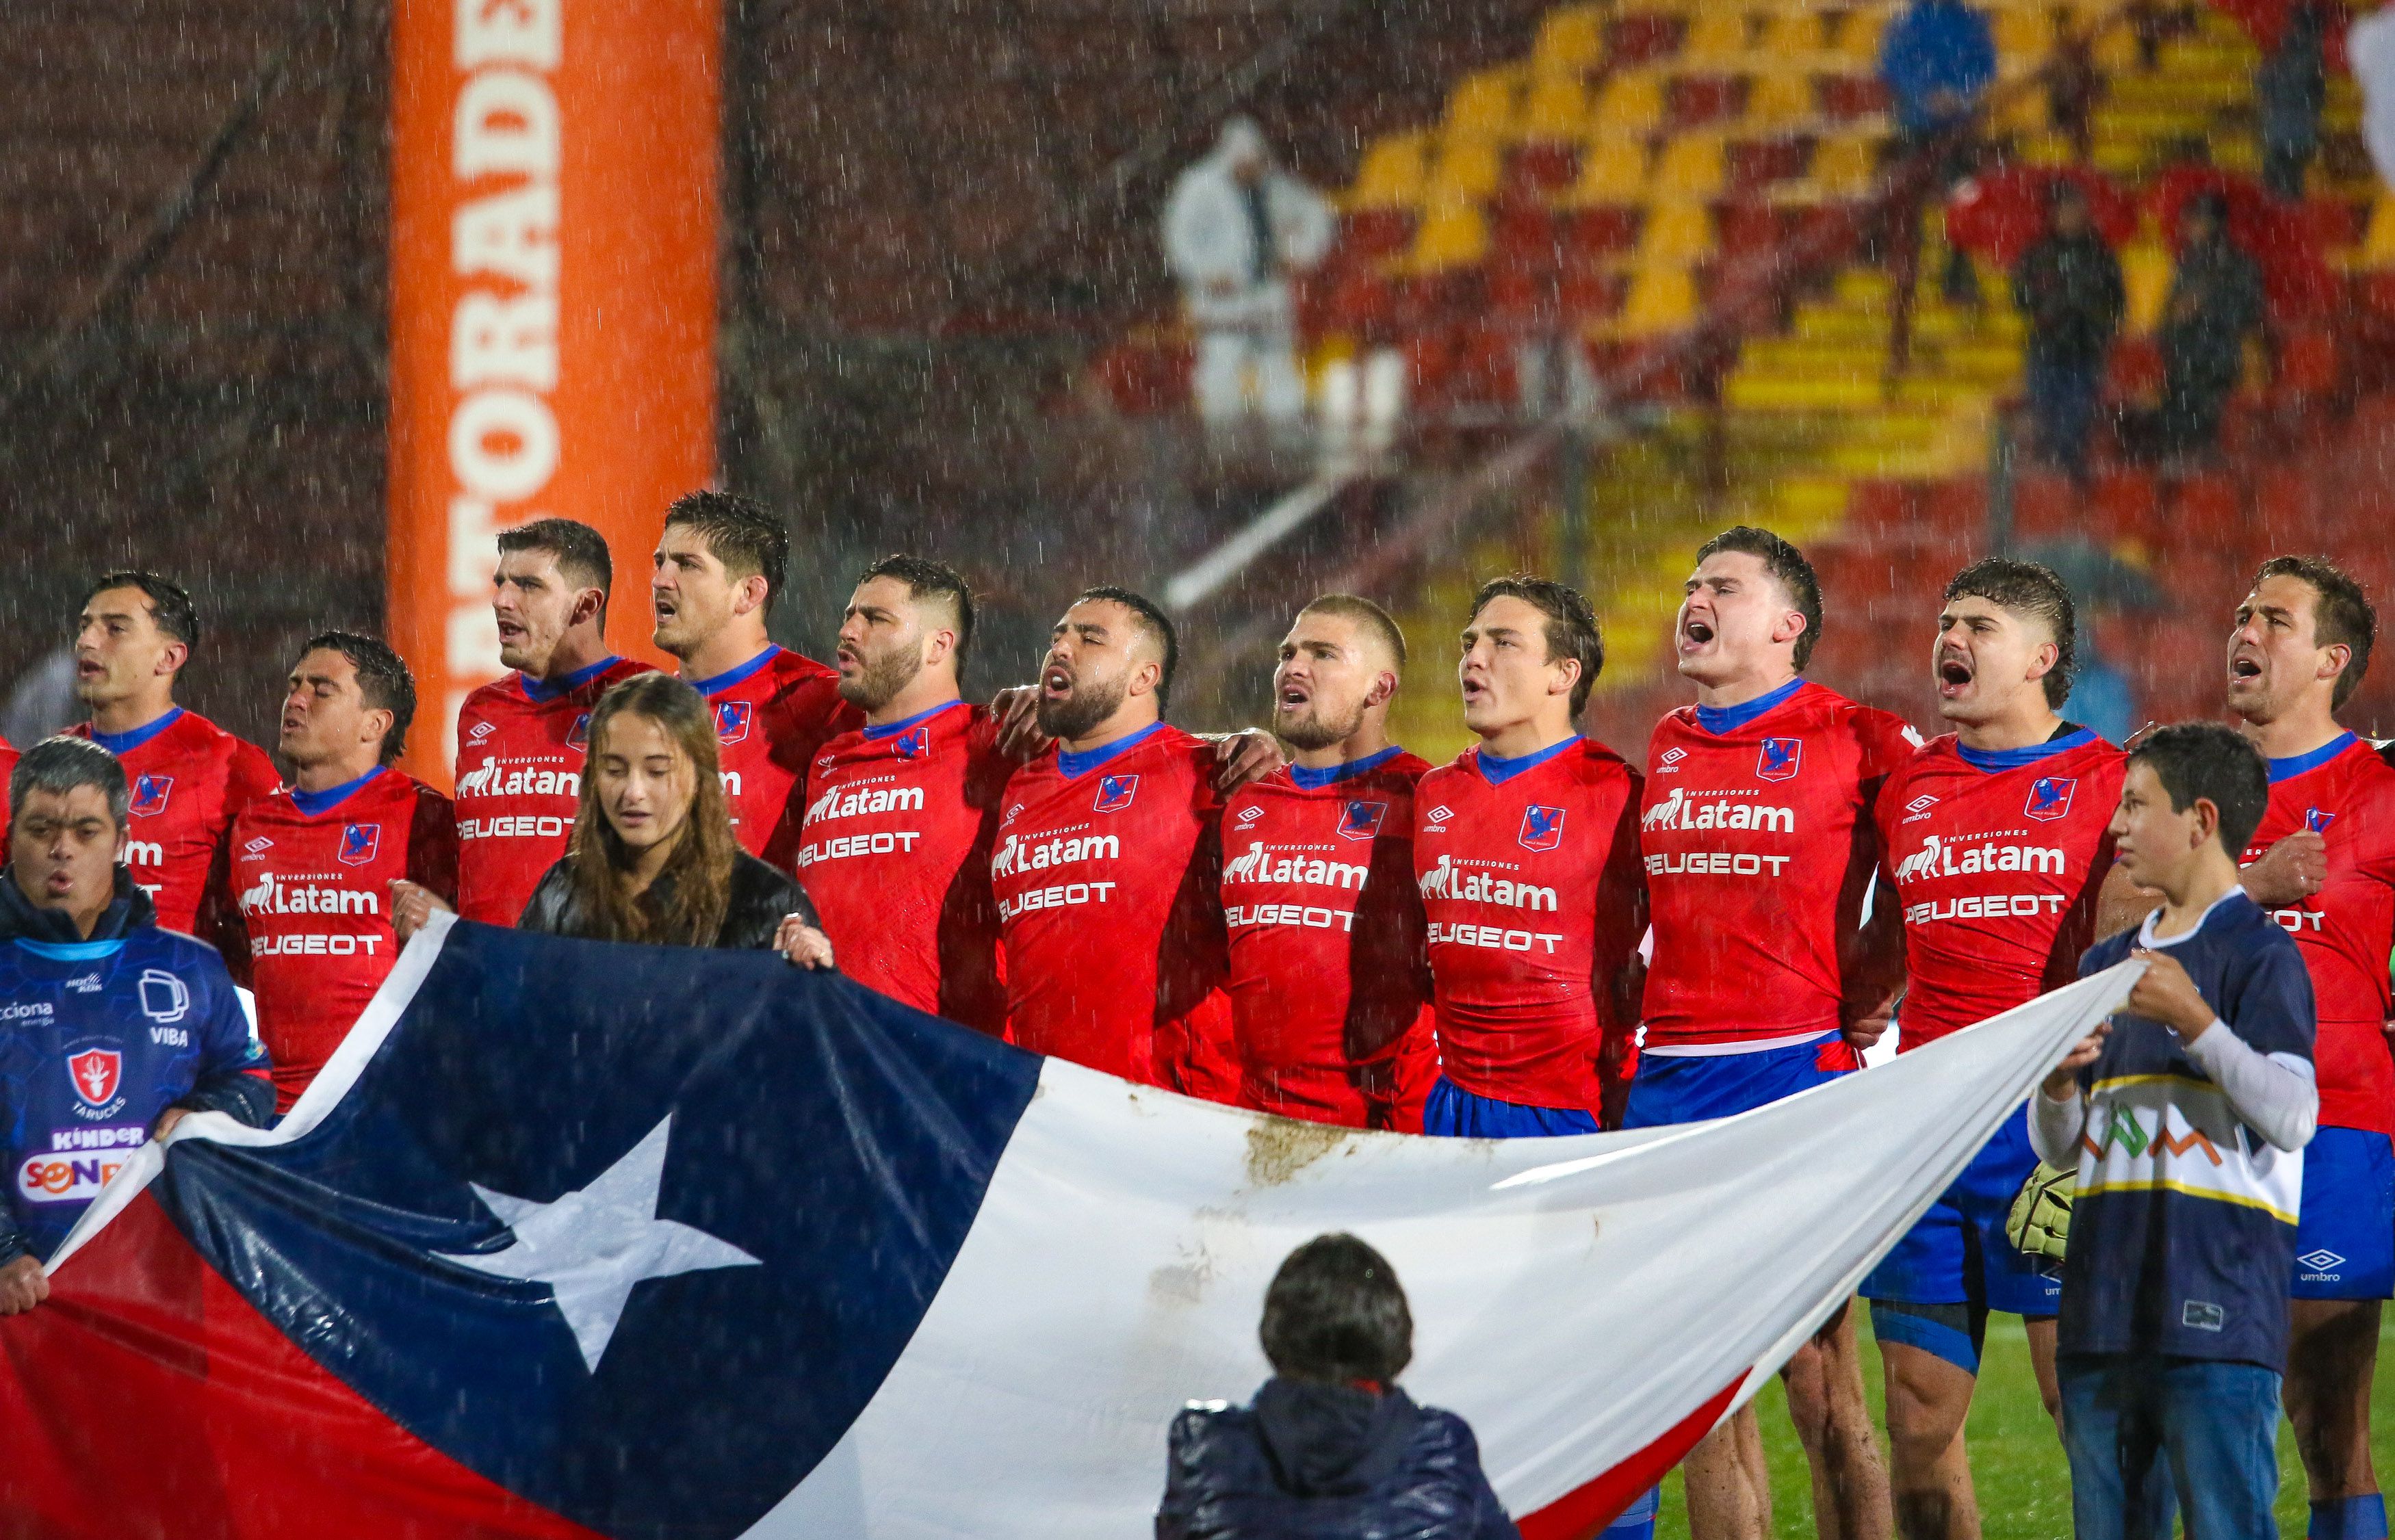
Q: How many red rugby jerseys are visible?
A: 11